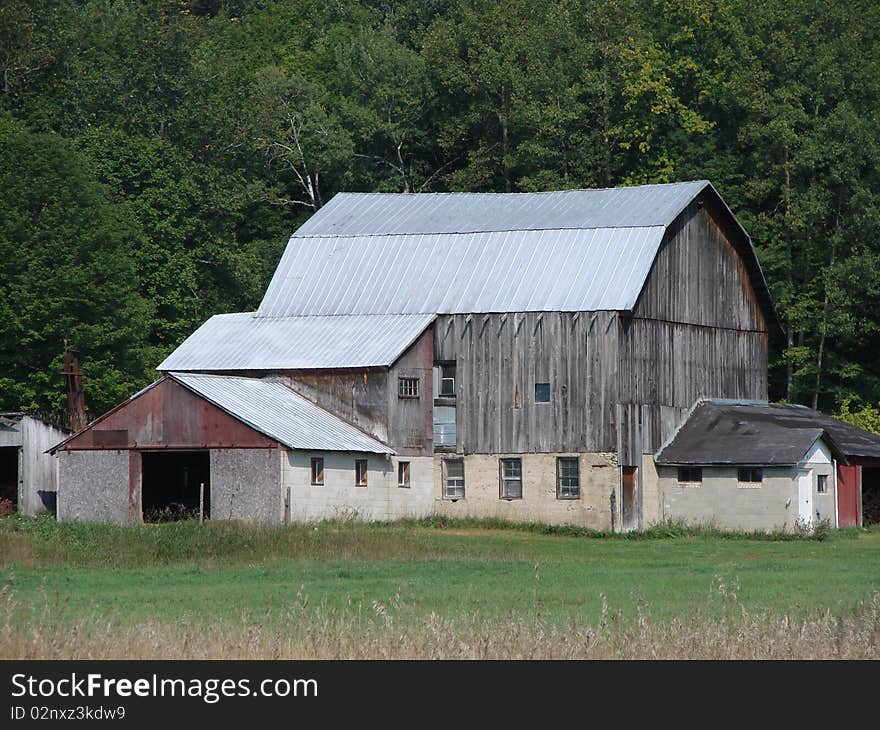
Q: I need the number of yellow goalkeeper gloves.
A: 0